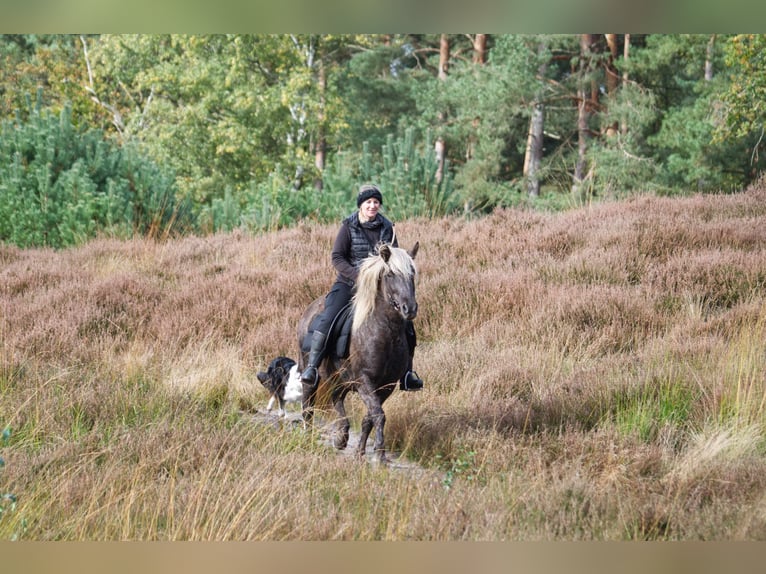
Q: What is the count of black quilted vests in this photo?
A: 1